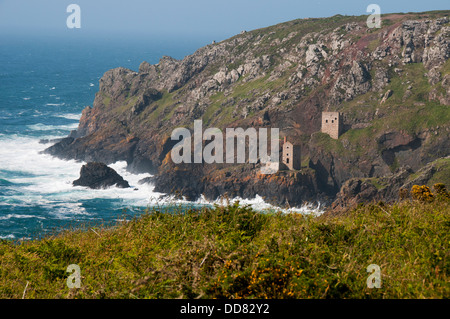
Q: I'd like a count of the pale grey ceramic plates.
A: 0